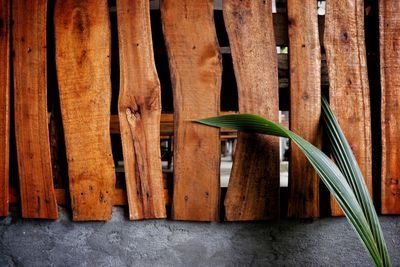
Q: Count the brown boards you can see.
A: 9